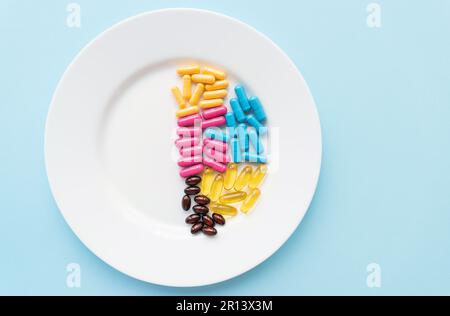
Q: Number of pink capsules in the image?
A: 11